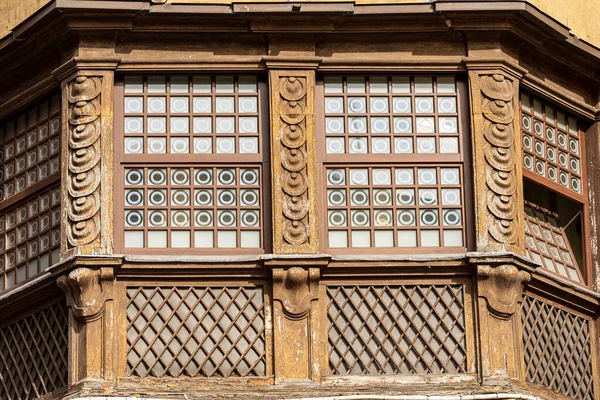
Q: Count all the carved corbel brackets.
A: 3